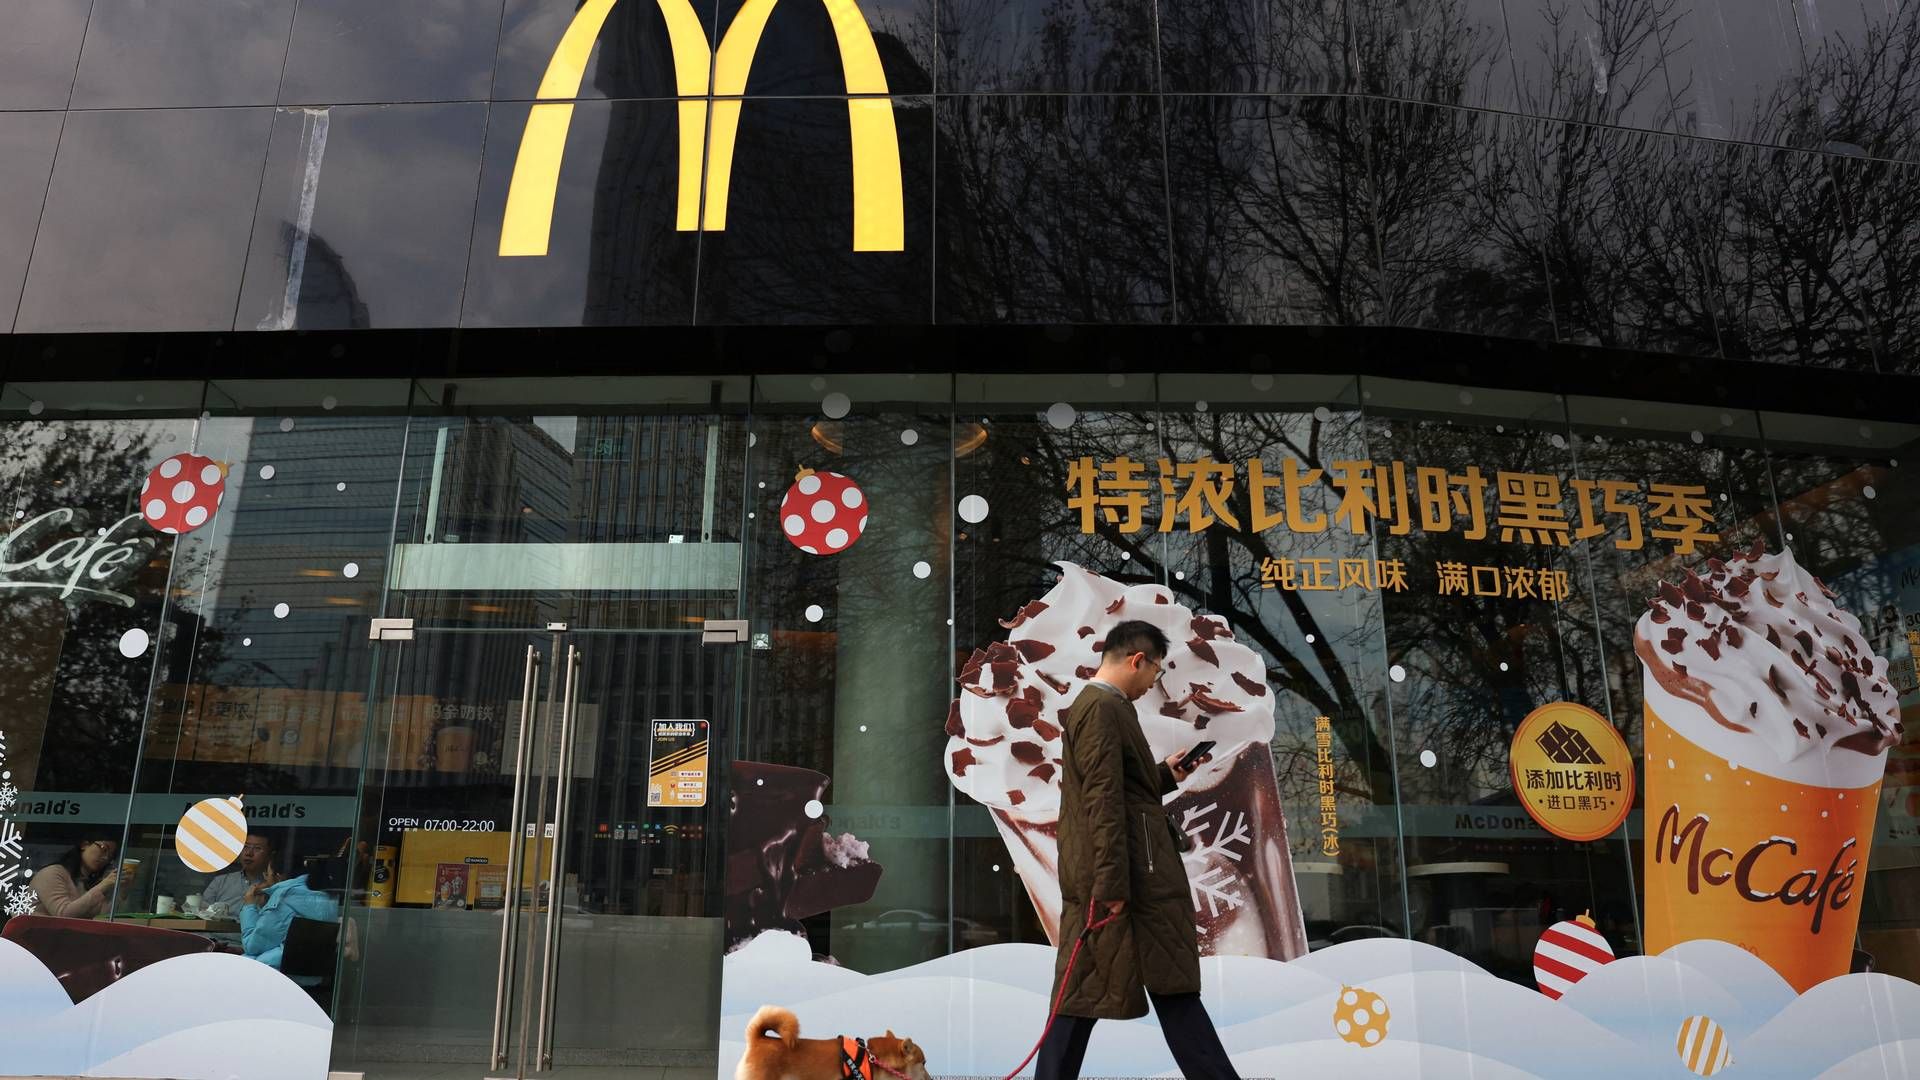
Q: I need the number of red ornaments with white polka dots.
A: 2